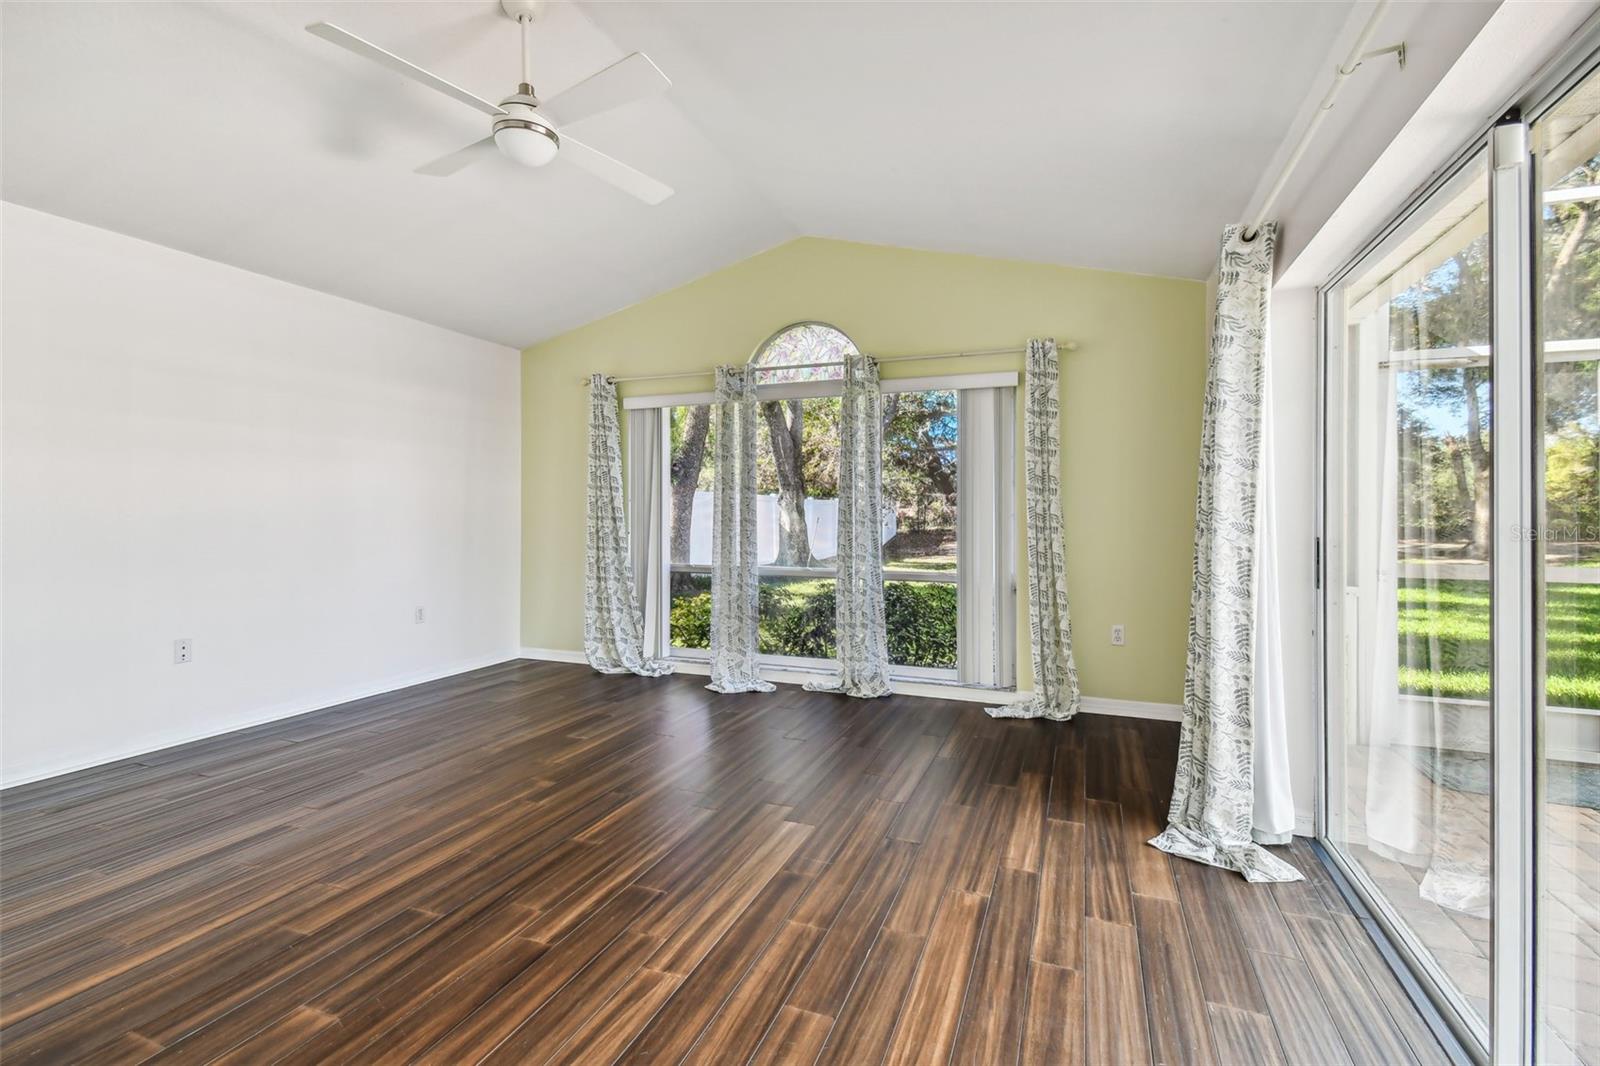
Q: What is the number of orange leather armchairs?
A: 0